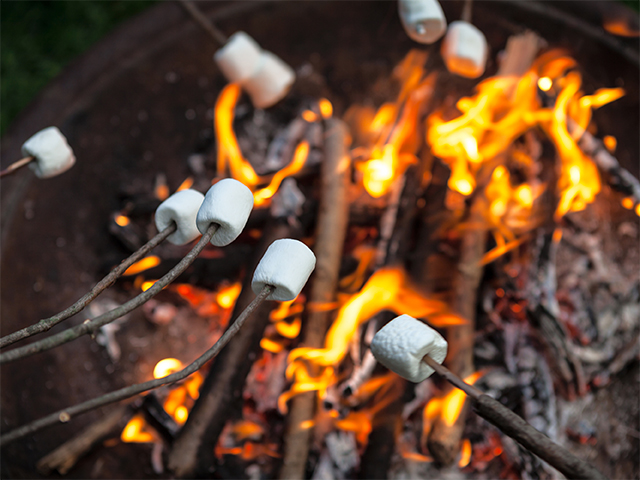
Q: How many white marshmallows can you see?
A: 9